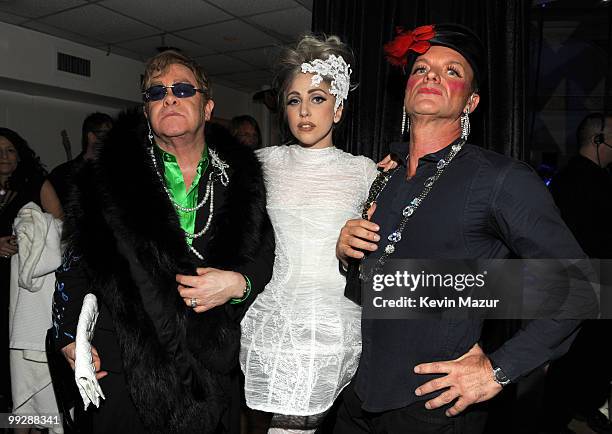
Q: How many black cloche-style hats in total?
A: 1